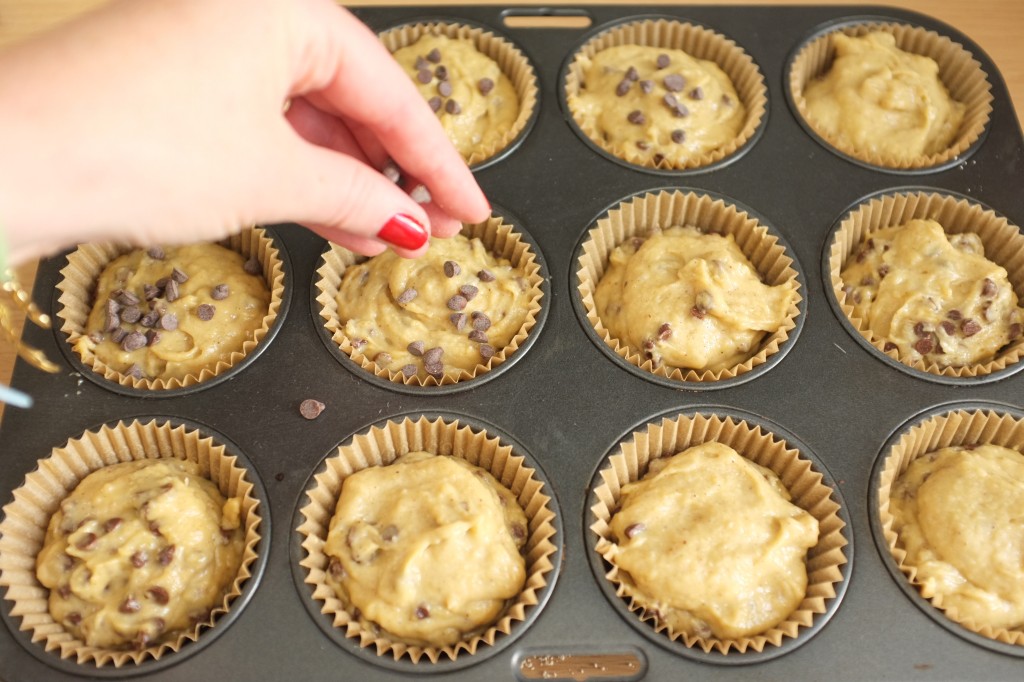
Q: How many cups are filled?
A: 11